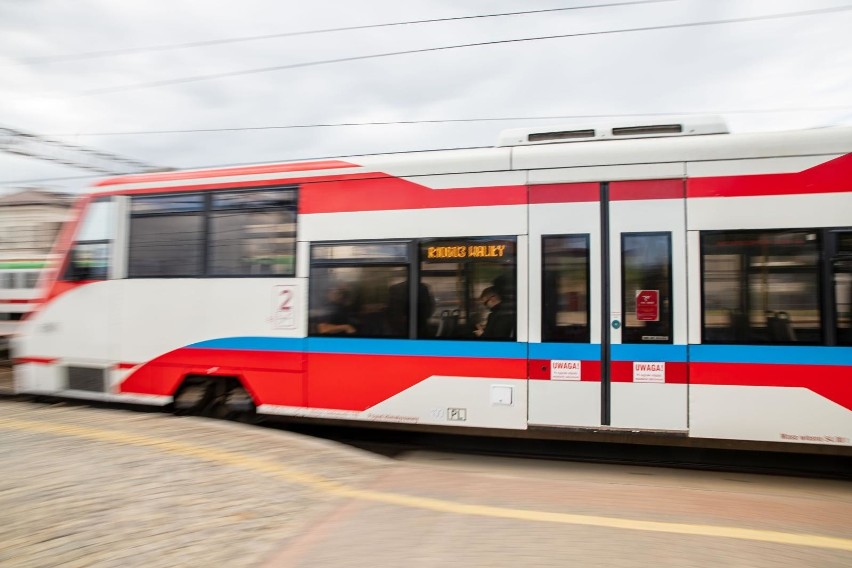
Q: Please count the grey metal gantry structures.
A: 1